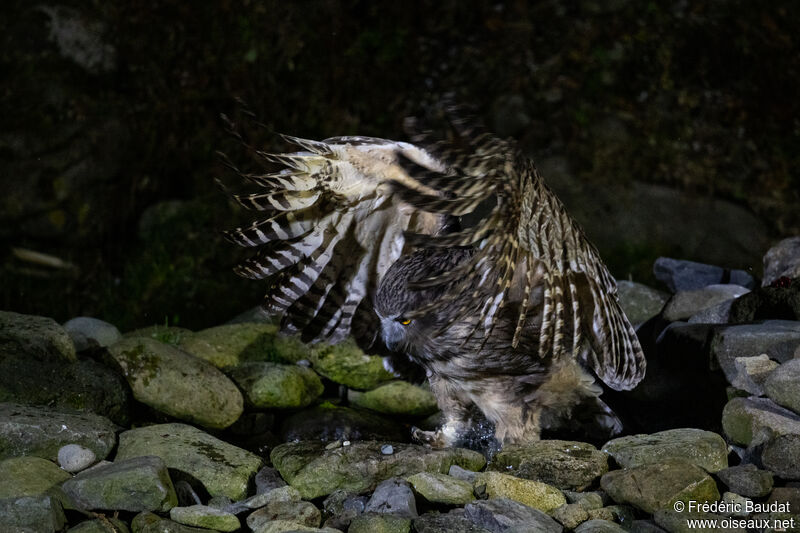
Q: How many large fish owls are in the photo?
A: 1